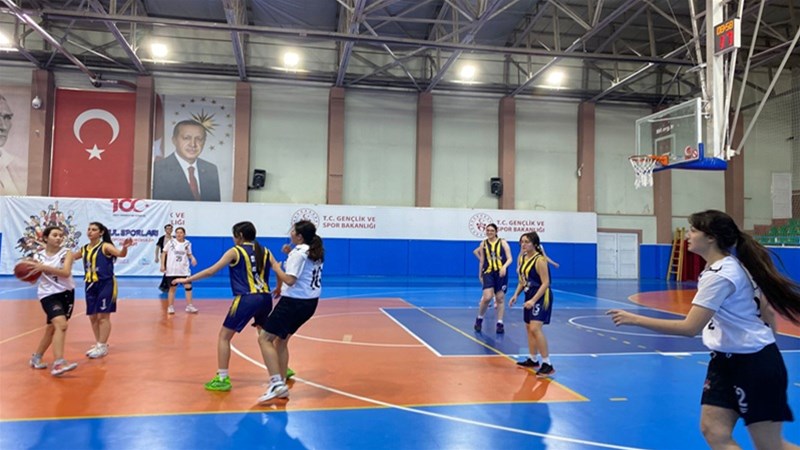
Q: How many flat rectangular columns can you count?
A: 9